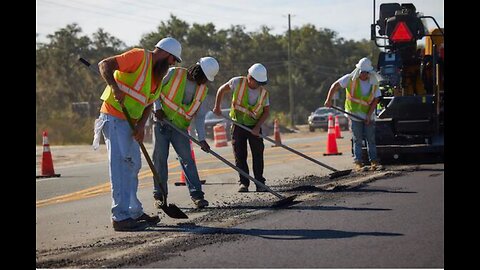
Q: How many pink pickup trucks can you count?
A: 0